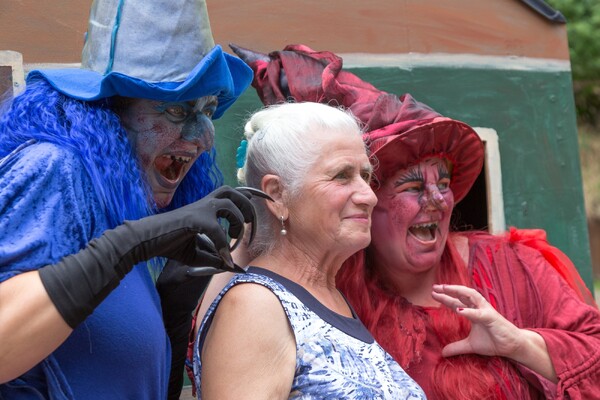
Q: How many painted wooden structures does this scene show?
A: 1